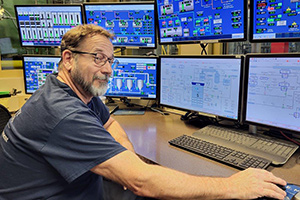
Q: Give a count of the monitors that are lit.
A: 8